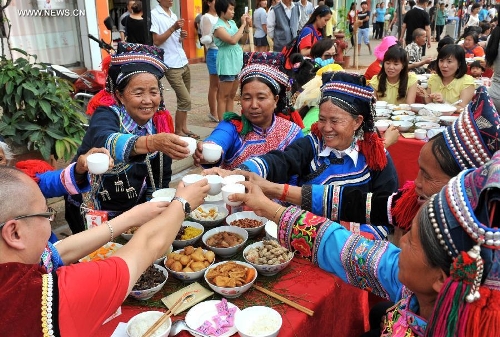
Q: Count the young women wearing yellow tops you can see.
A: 2